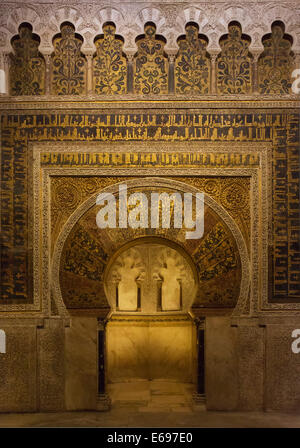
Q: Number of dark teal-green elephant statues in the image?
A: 0